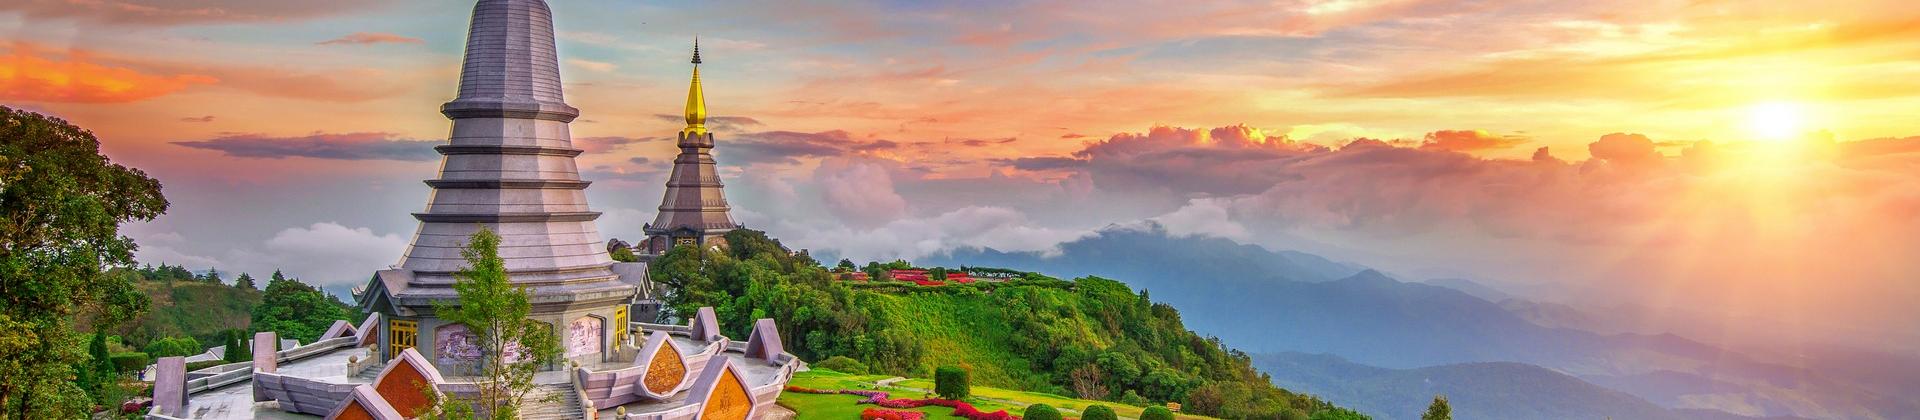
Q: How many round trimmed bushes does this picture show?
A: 3